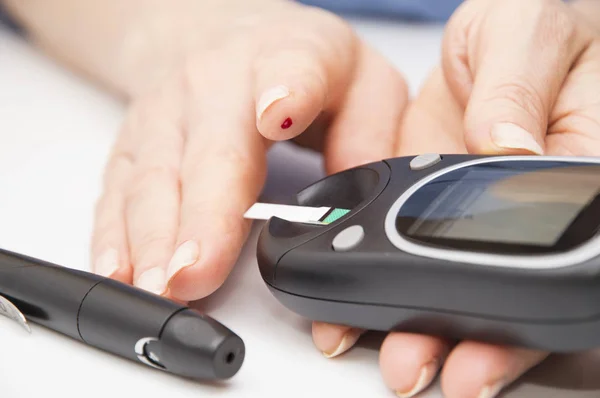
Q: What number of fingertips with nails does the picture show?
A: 8